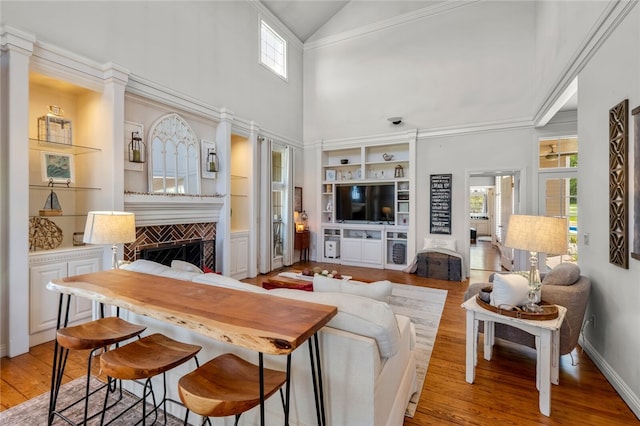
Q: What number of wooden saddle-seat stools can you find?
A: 3